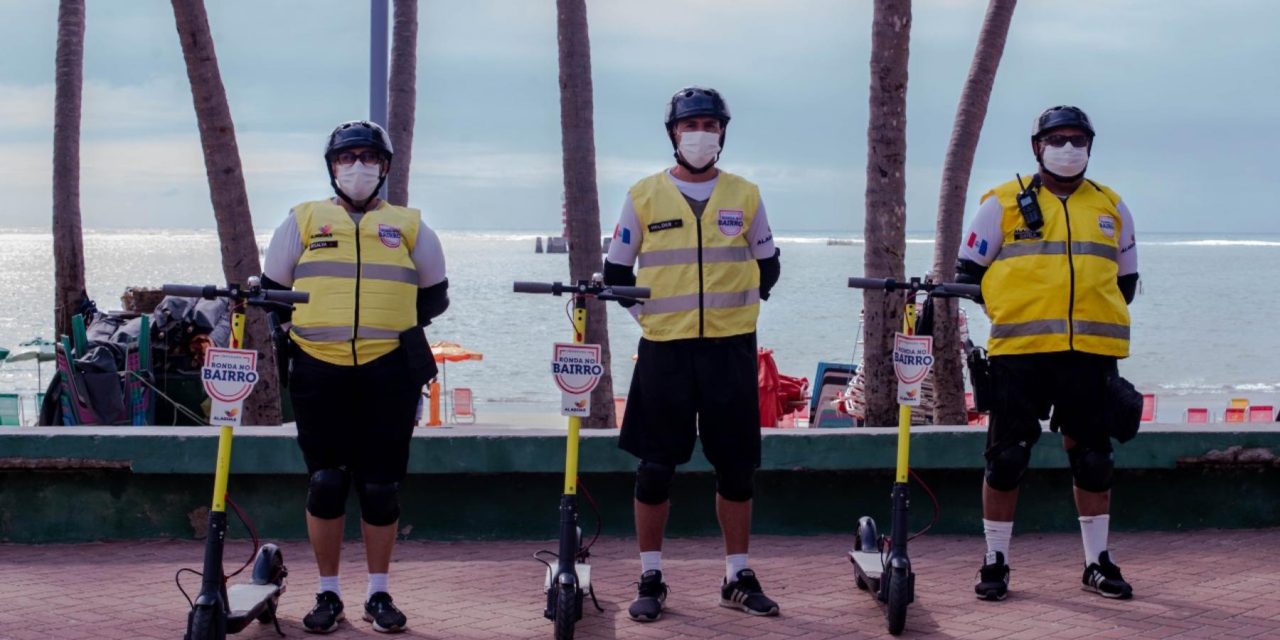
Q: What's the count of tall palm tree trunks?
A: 6